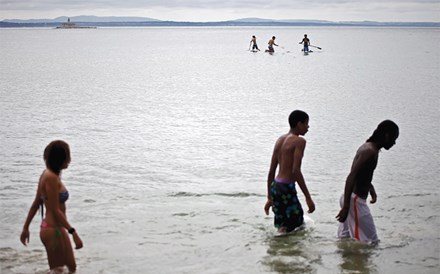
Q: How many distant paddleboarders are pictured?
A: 3